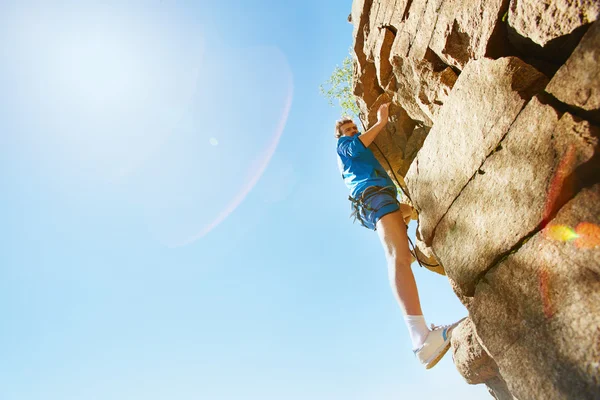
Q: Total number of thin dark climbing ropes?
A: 1